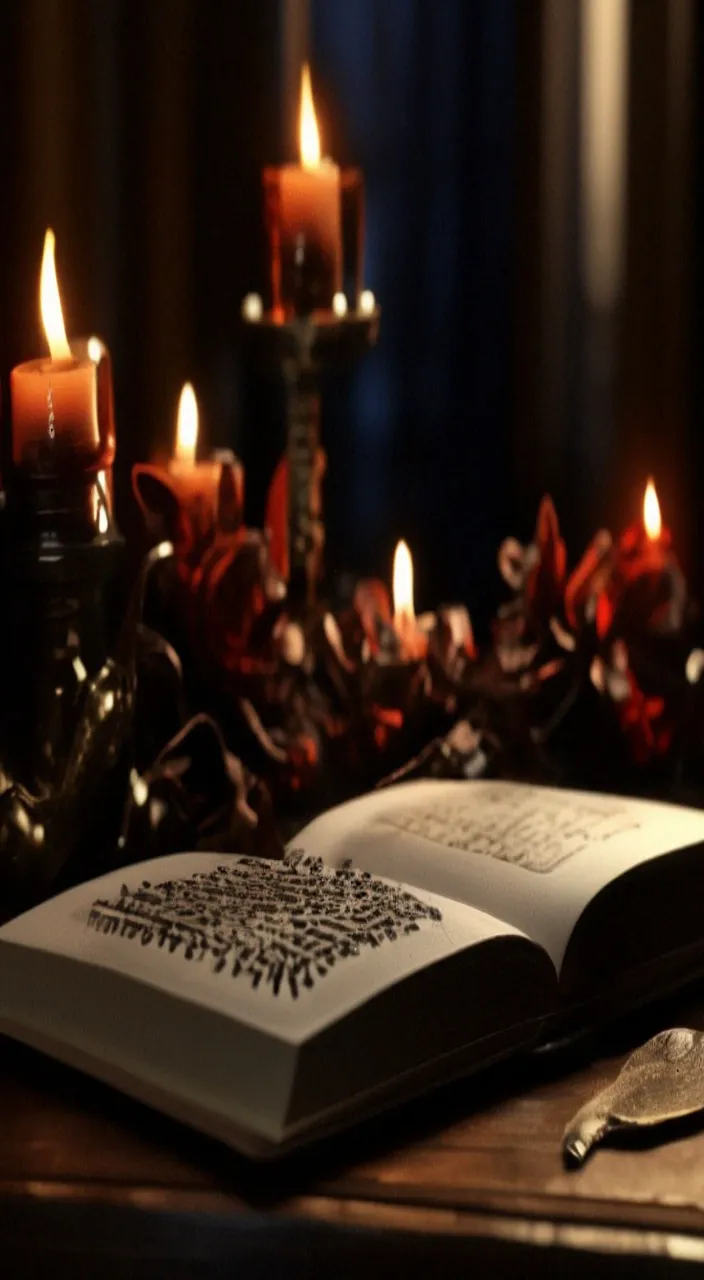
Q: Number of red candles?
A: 5